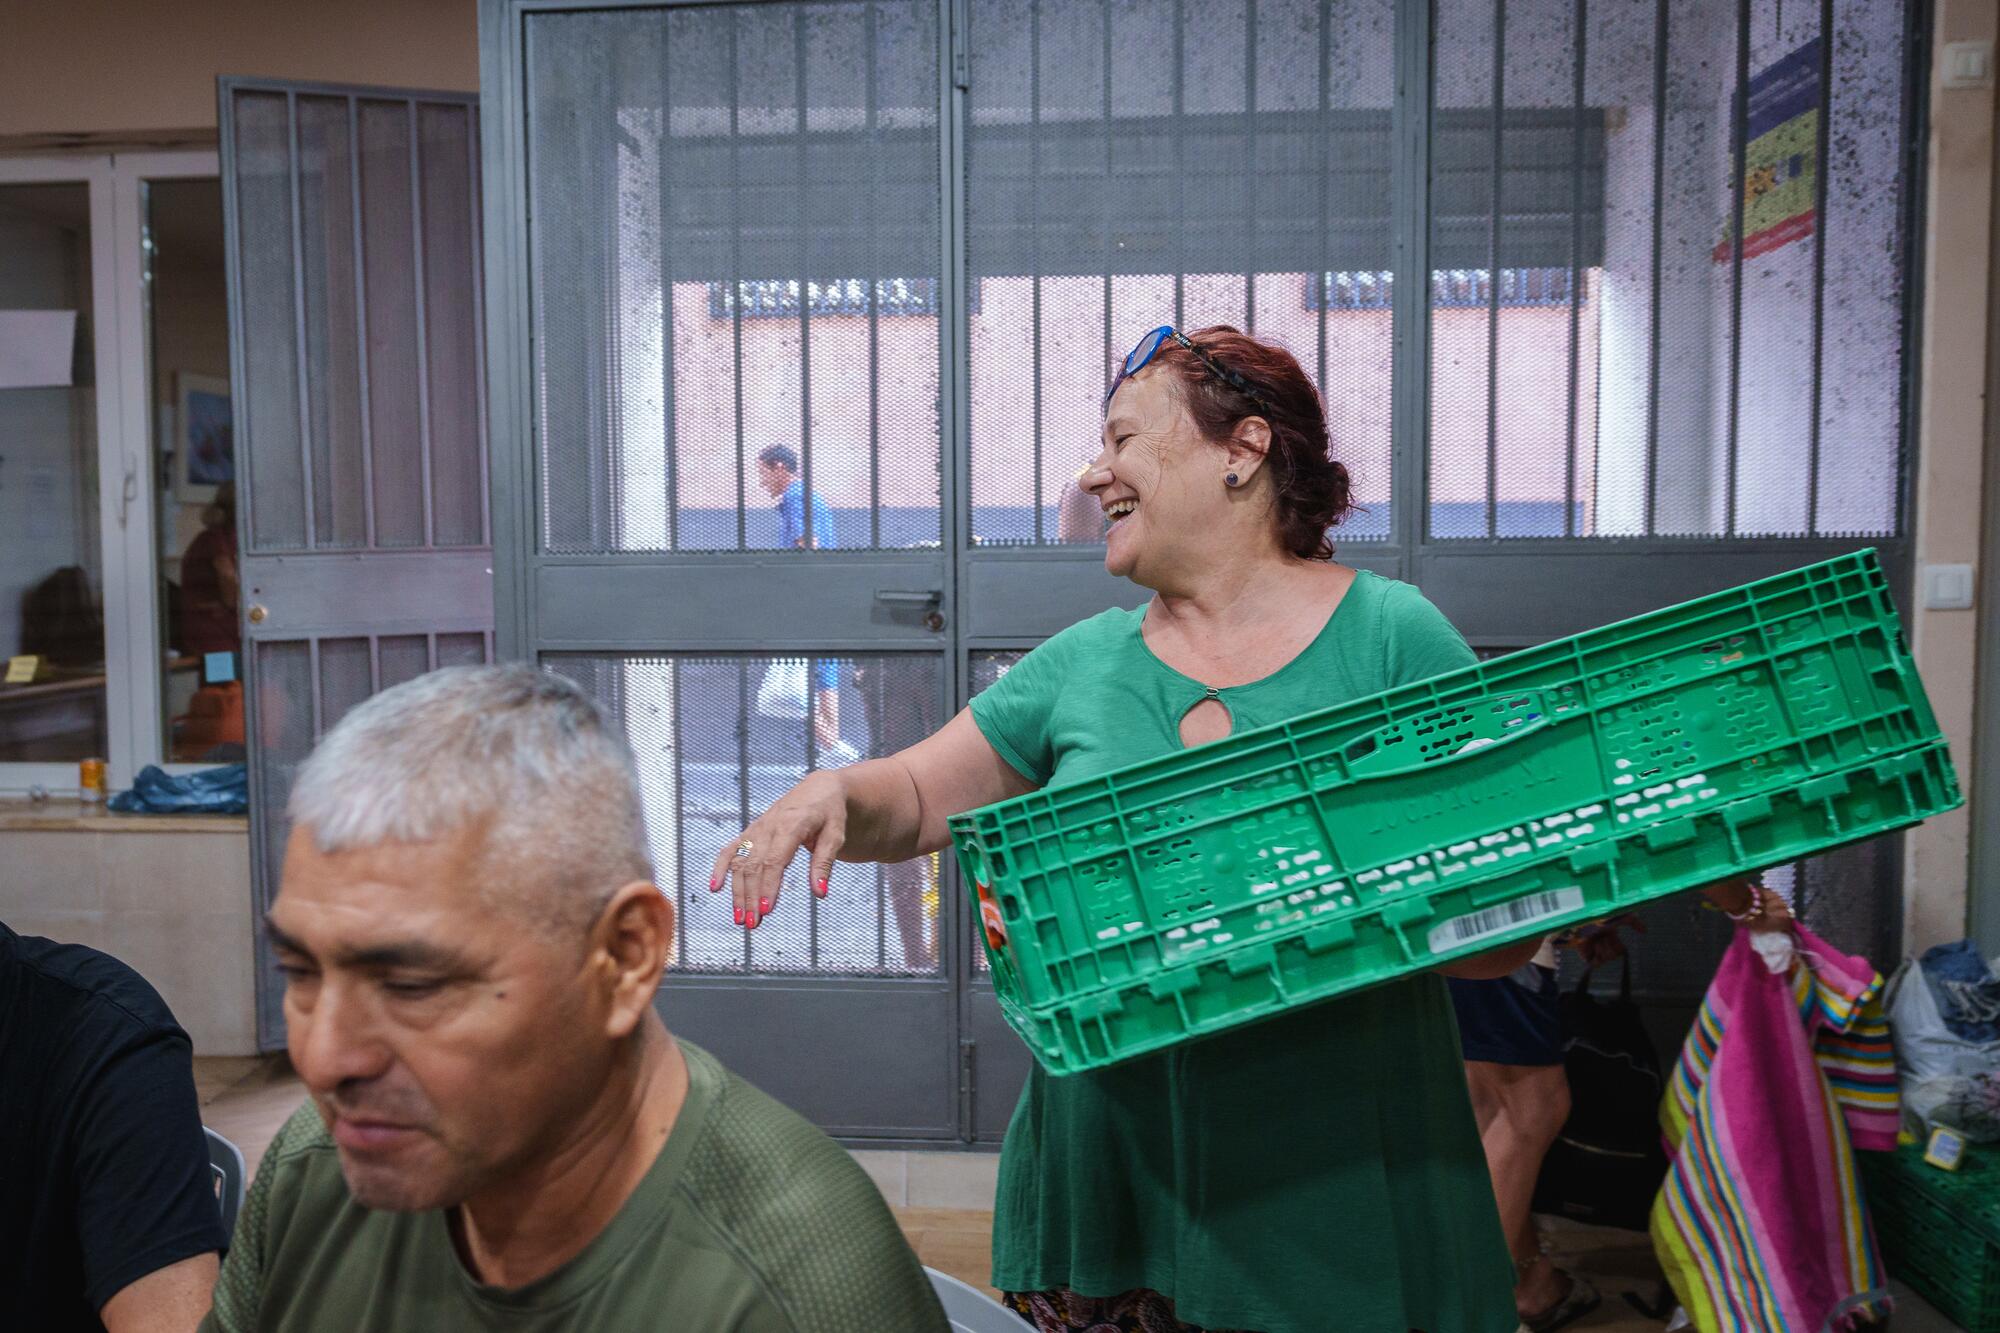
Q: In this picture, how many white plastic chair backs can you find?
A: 2